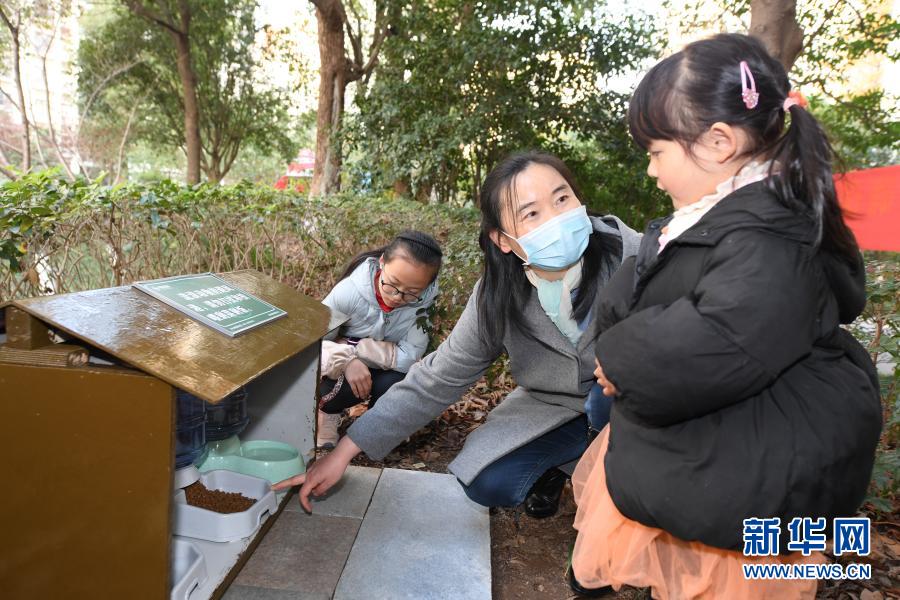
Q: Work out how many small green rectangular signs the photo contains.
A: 1